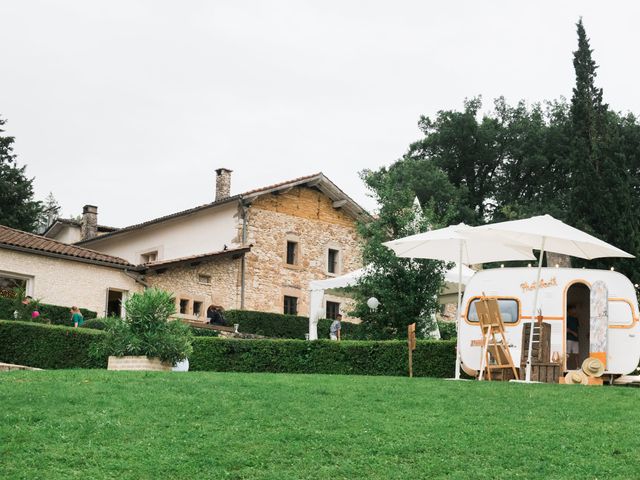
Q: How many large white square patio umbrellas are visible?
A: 2